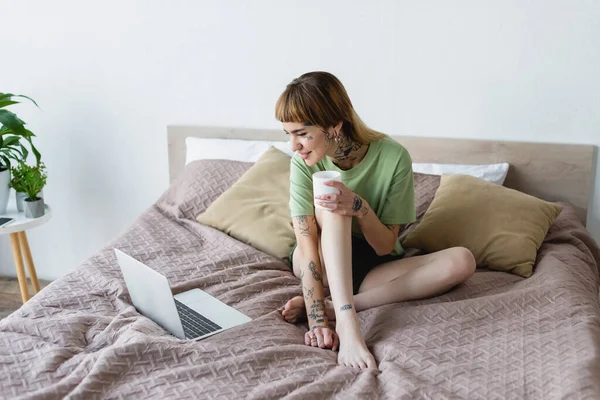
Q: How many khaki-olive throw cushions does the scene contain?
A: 2